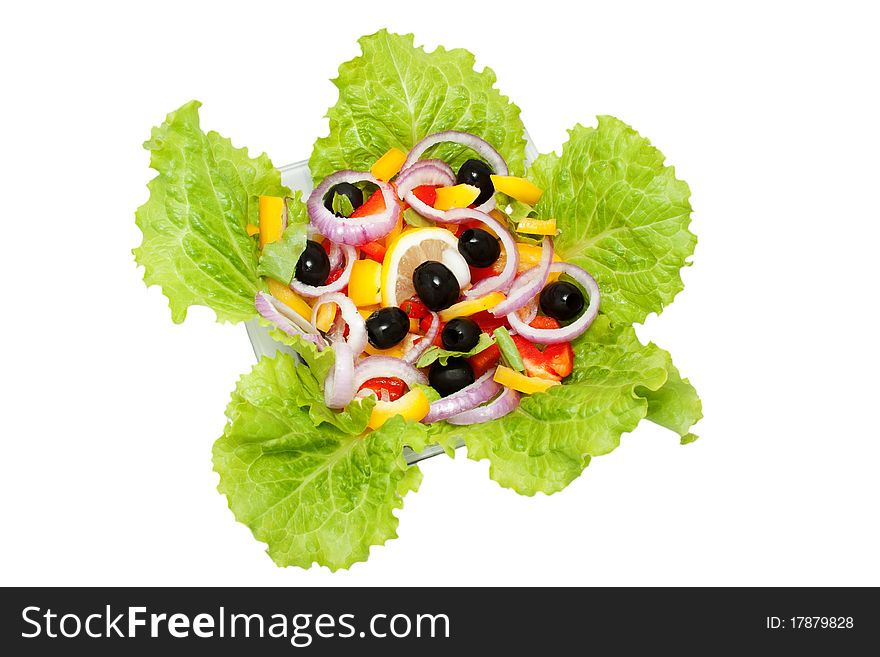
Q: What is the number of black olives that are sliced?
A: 0